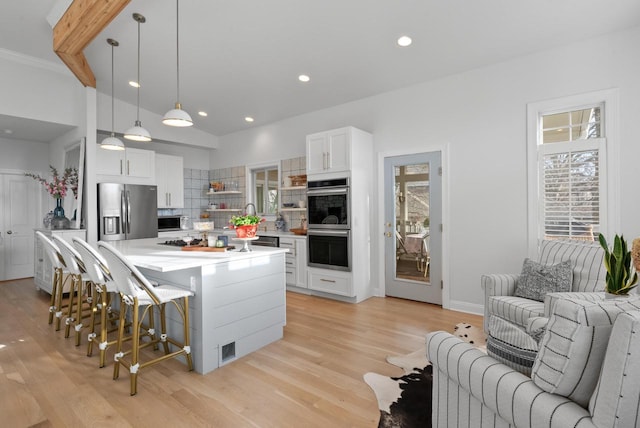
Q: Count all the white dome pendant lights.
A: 3